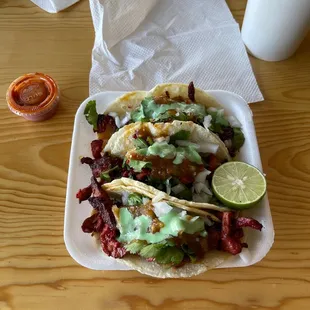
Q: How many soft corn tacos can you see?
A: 3